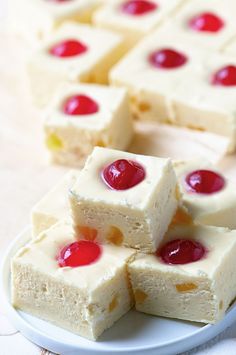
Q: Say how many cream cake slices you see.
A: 12